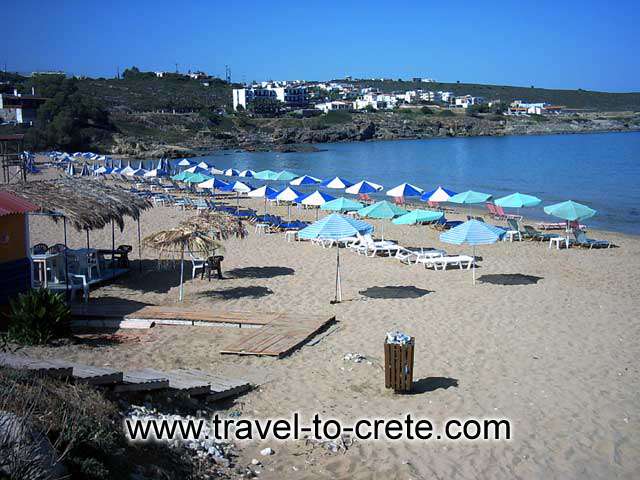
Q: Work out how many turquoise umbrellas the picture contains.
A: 10